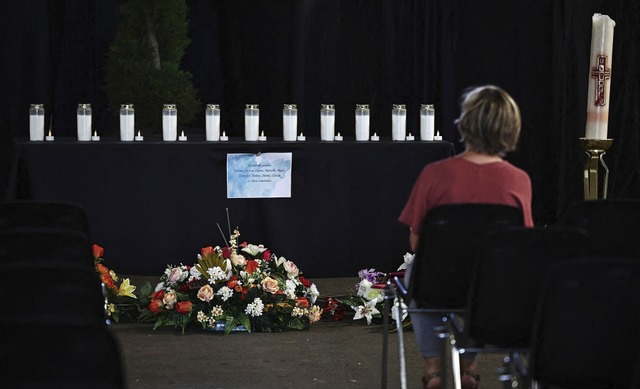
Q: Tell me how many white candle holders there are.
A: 11